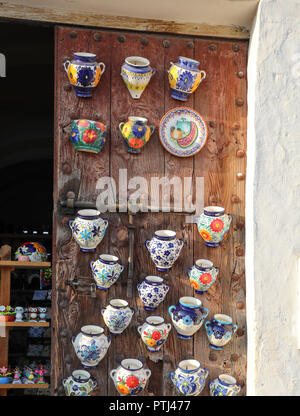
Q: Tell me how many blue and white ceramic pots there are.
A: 11